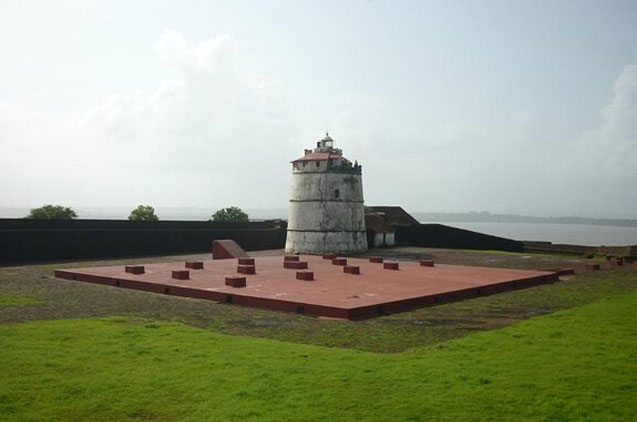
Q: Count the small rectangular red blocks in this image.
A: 15